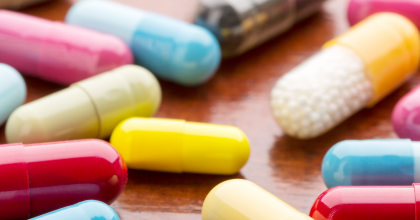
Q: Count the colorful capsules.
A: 14